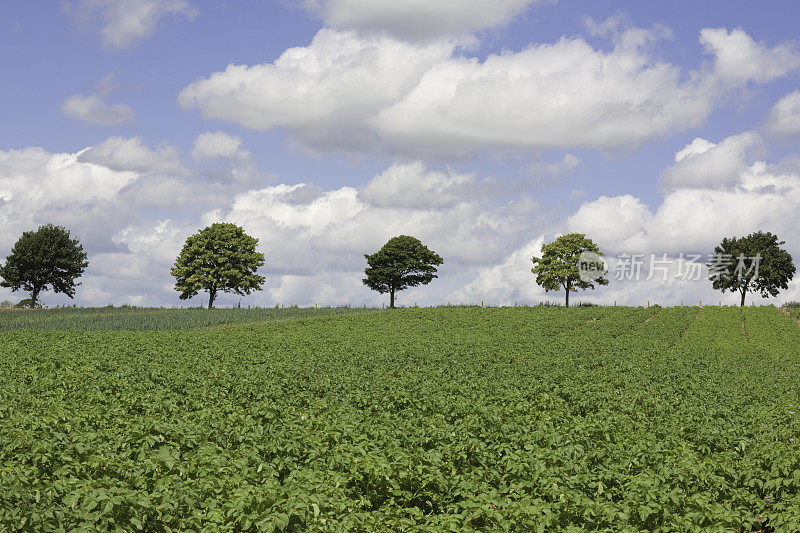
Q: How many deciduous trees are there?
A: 5